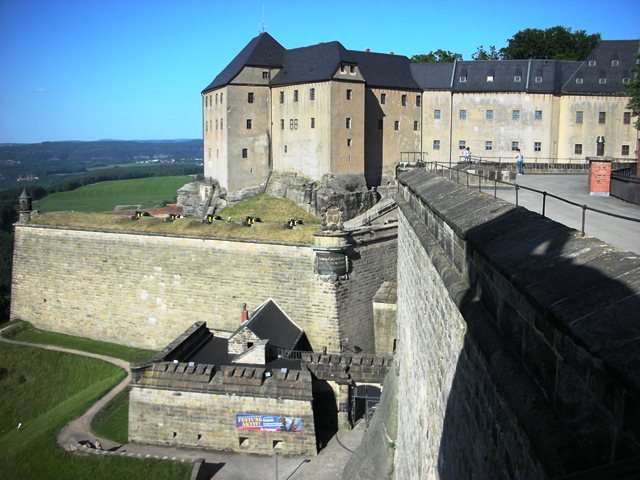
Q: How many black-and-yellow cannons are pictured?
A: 5